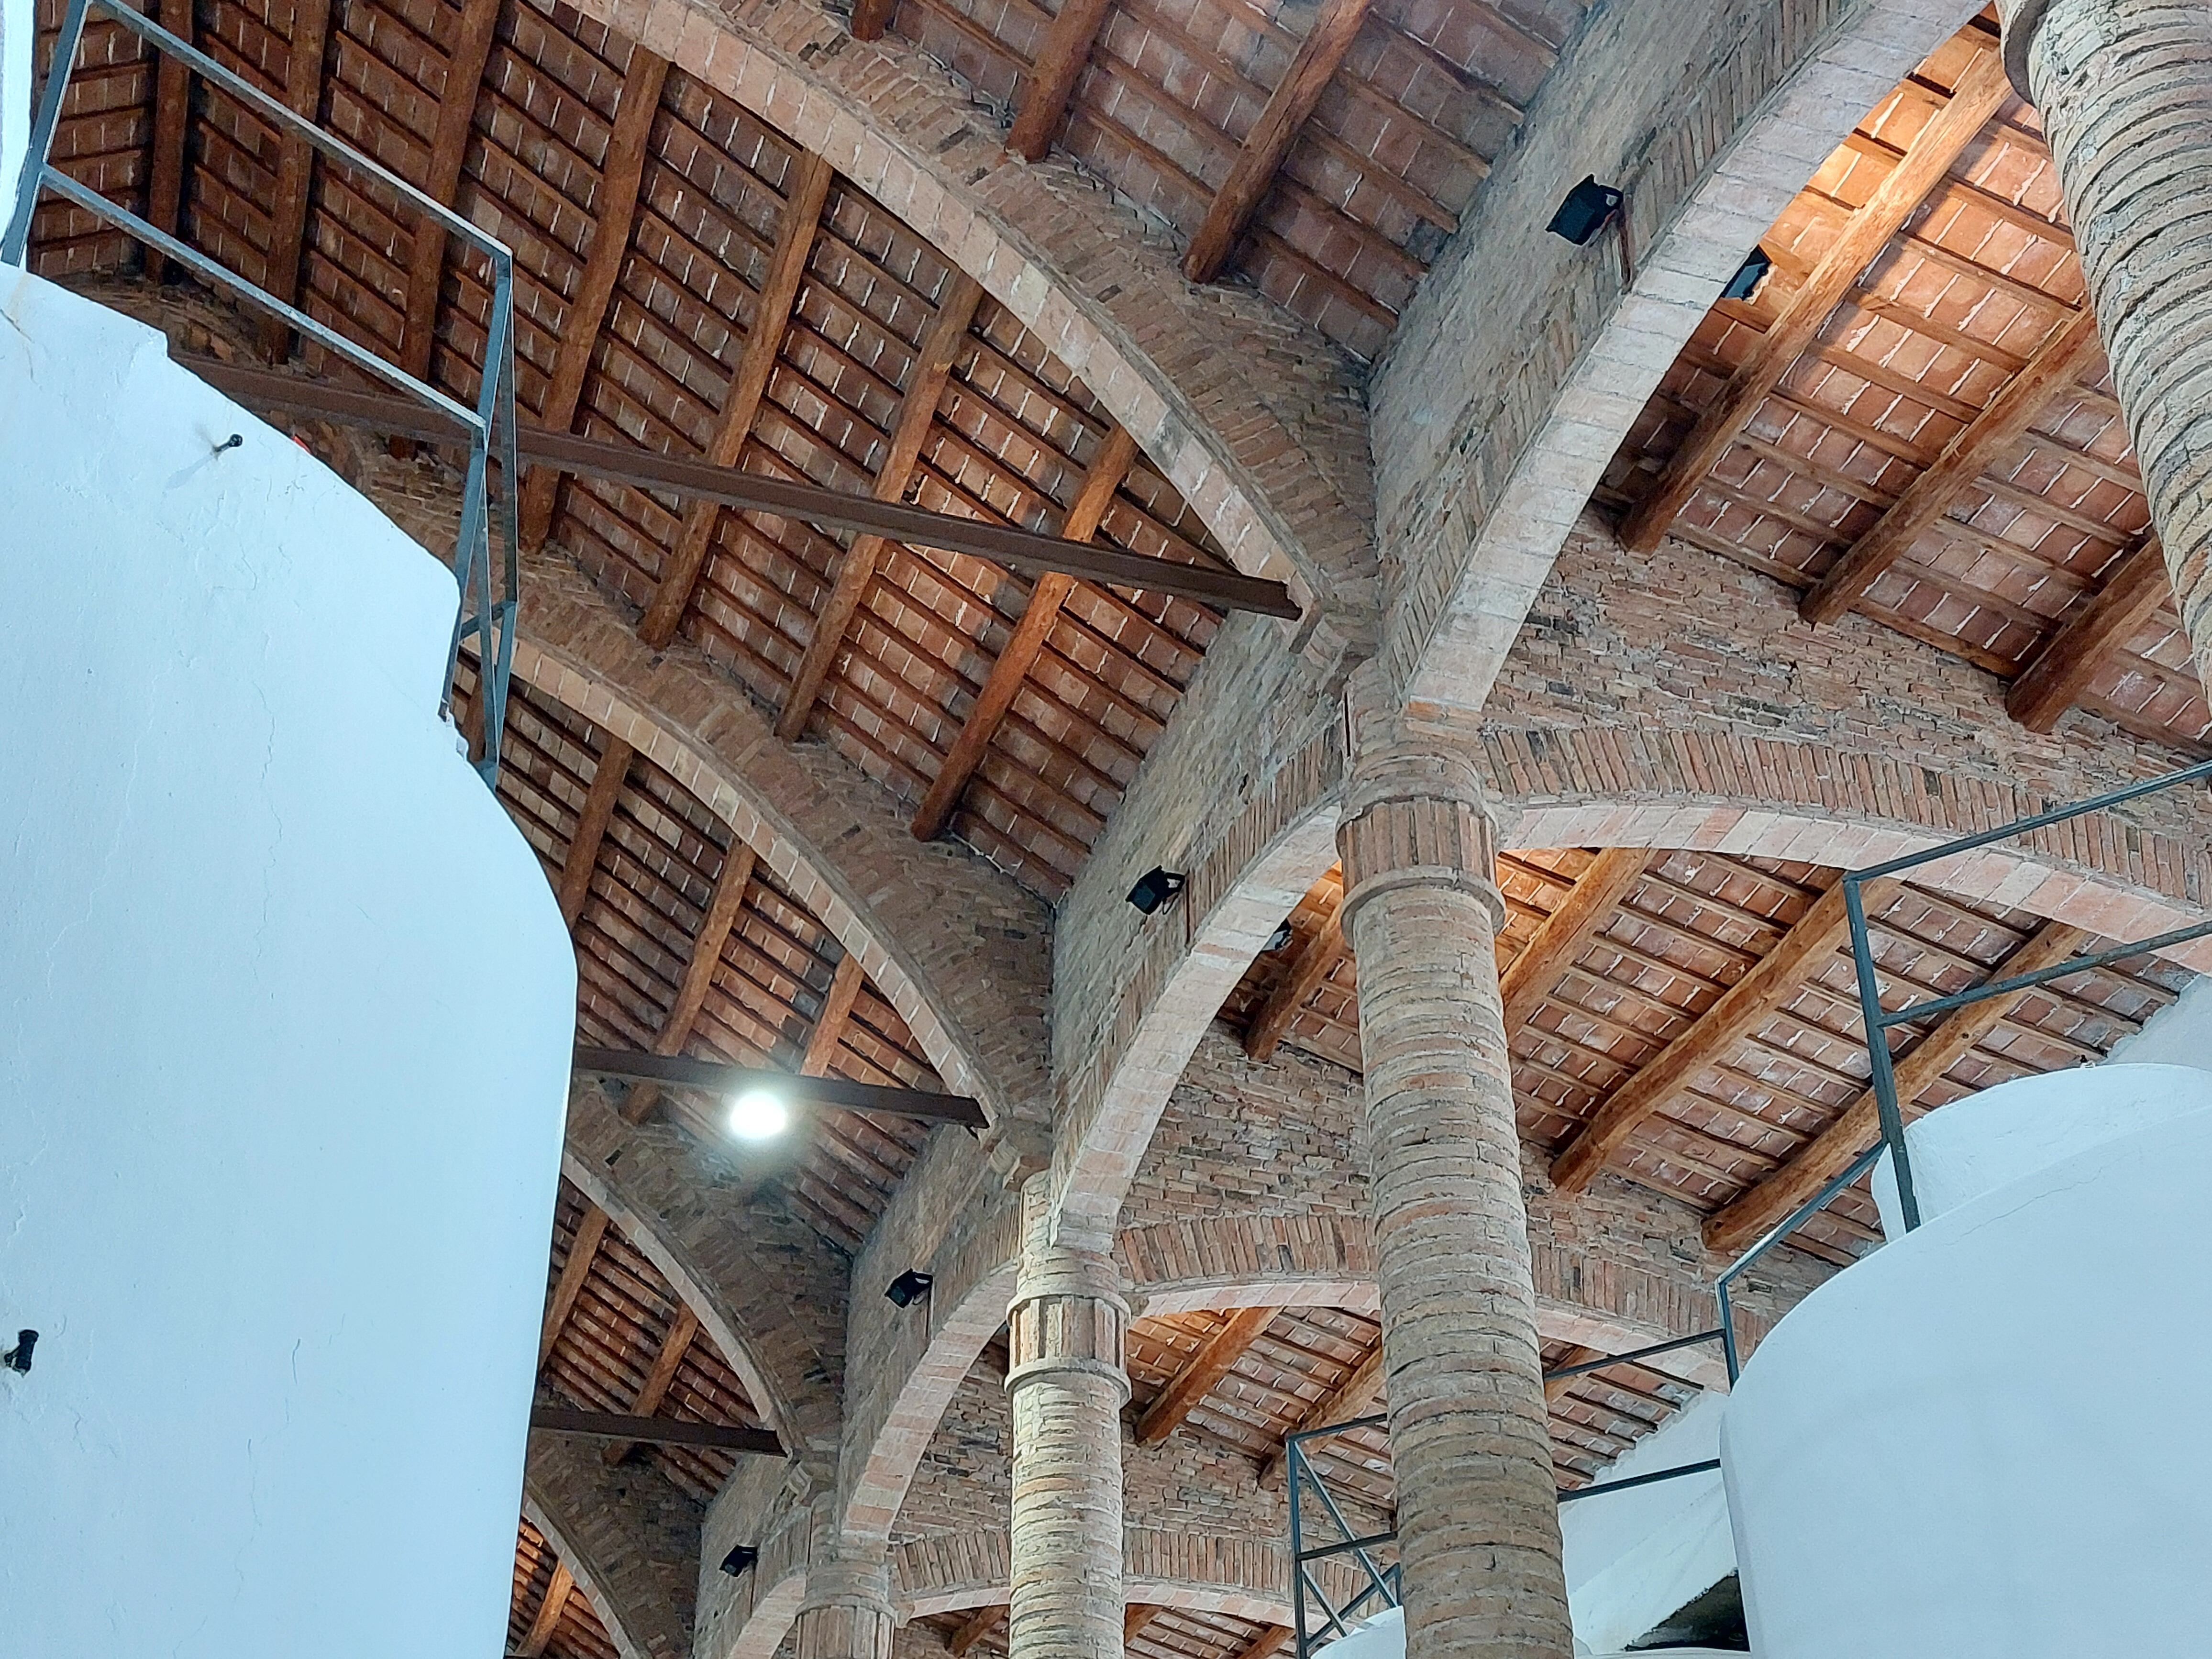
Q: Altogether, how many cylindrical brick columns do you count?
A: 4